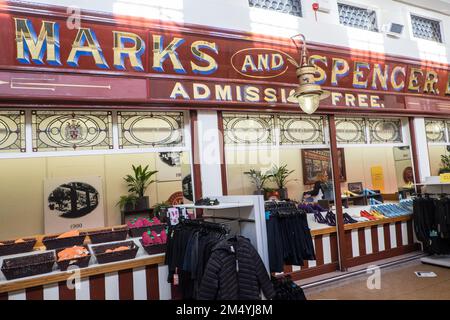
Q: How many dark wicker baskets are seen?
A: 8